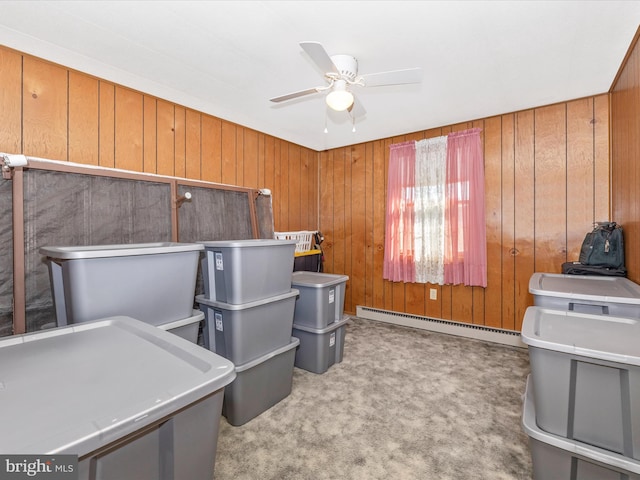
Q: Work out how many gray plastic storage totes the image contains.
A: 11